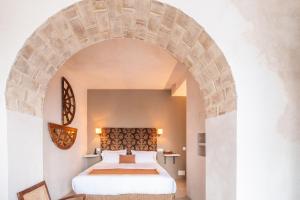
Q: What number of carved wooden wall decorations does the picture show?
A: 2